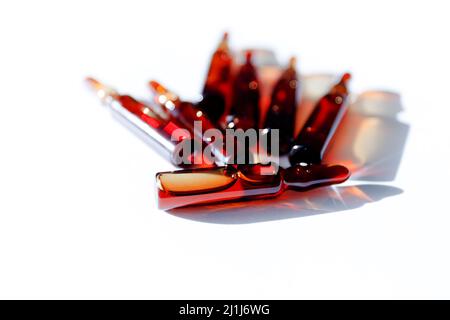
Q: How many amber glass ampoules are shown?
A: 7